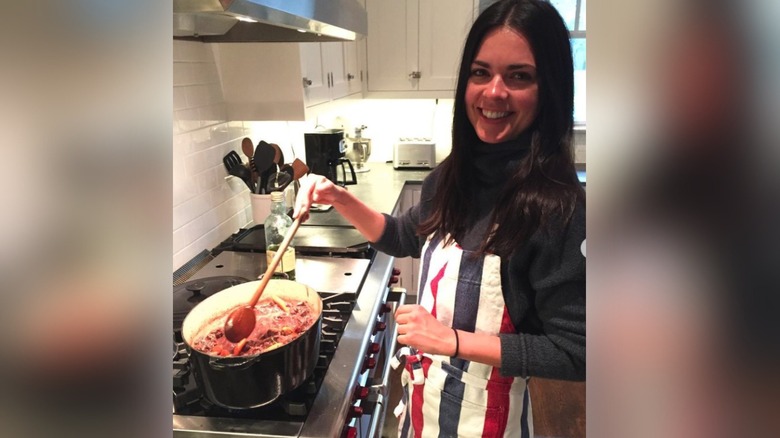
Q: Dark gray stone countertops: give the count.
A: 1